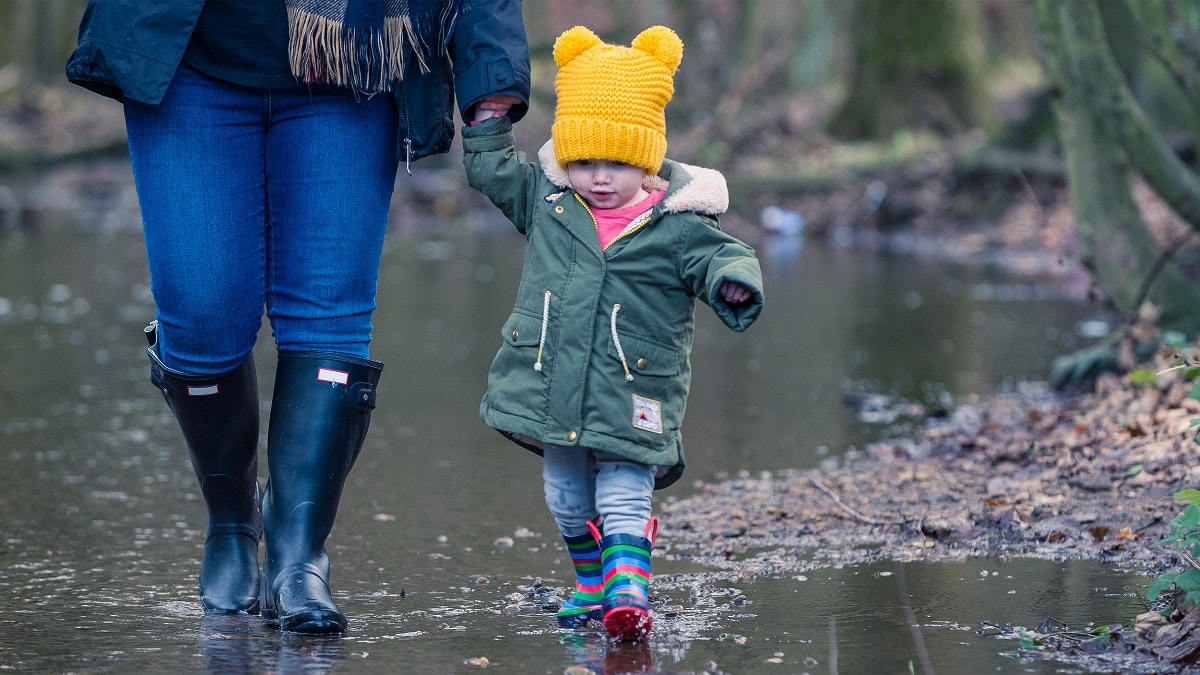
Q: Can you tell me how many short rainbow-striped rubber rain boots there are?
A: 2